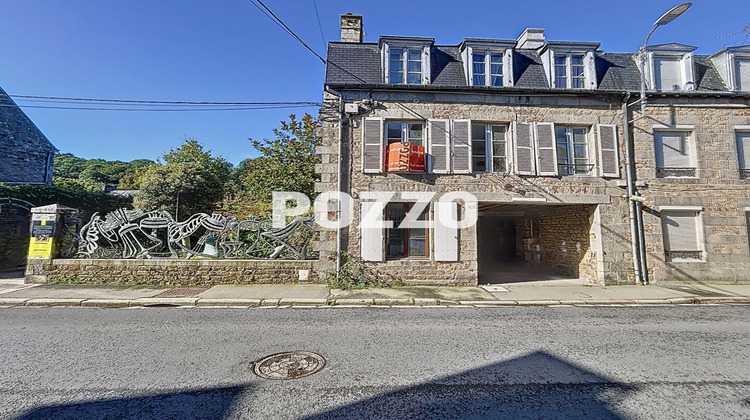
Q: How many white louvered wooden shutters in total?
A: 6